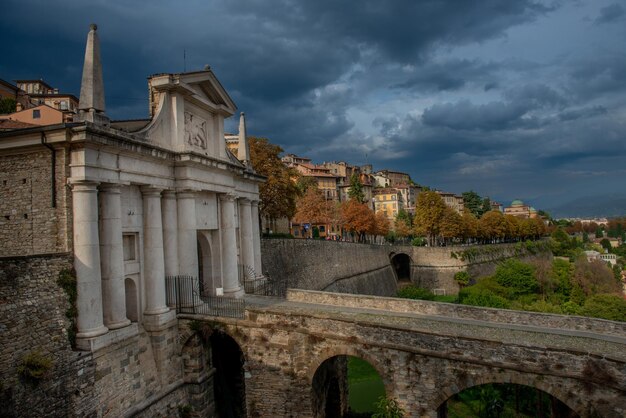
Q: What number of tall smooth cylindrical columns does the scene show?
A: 8